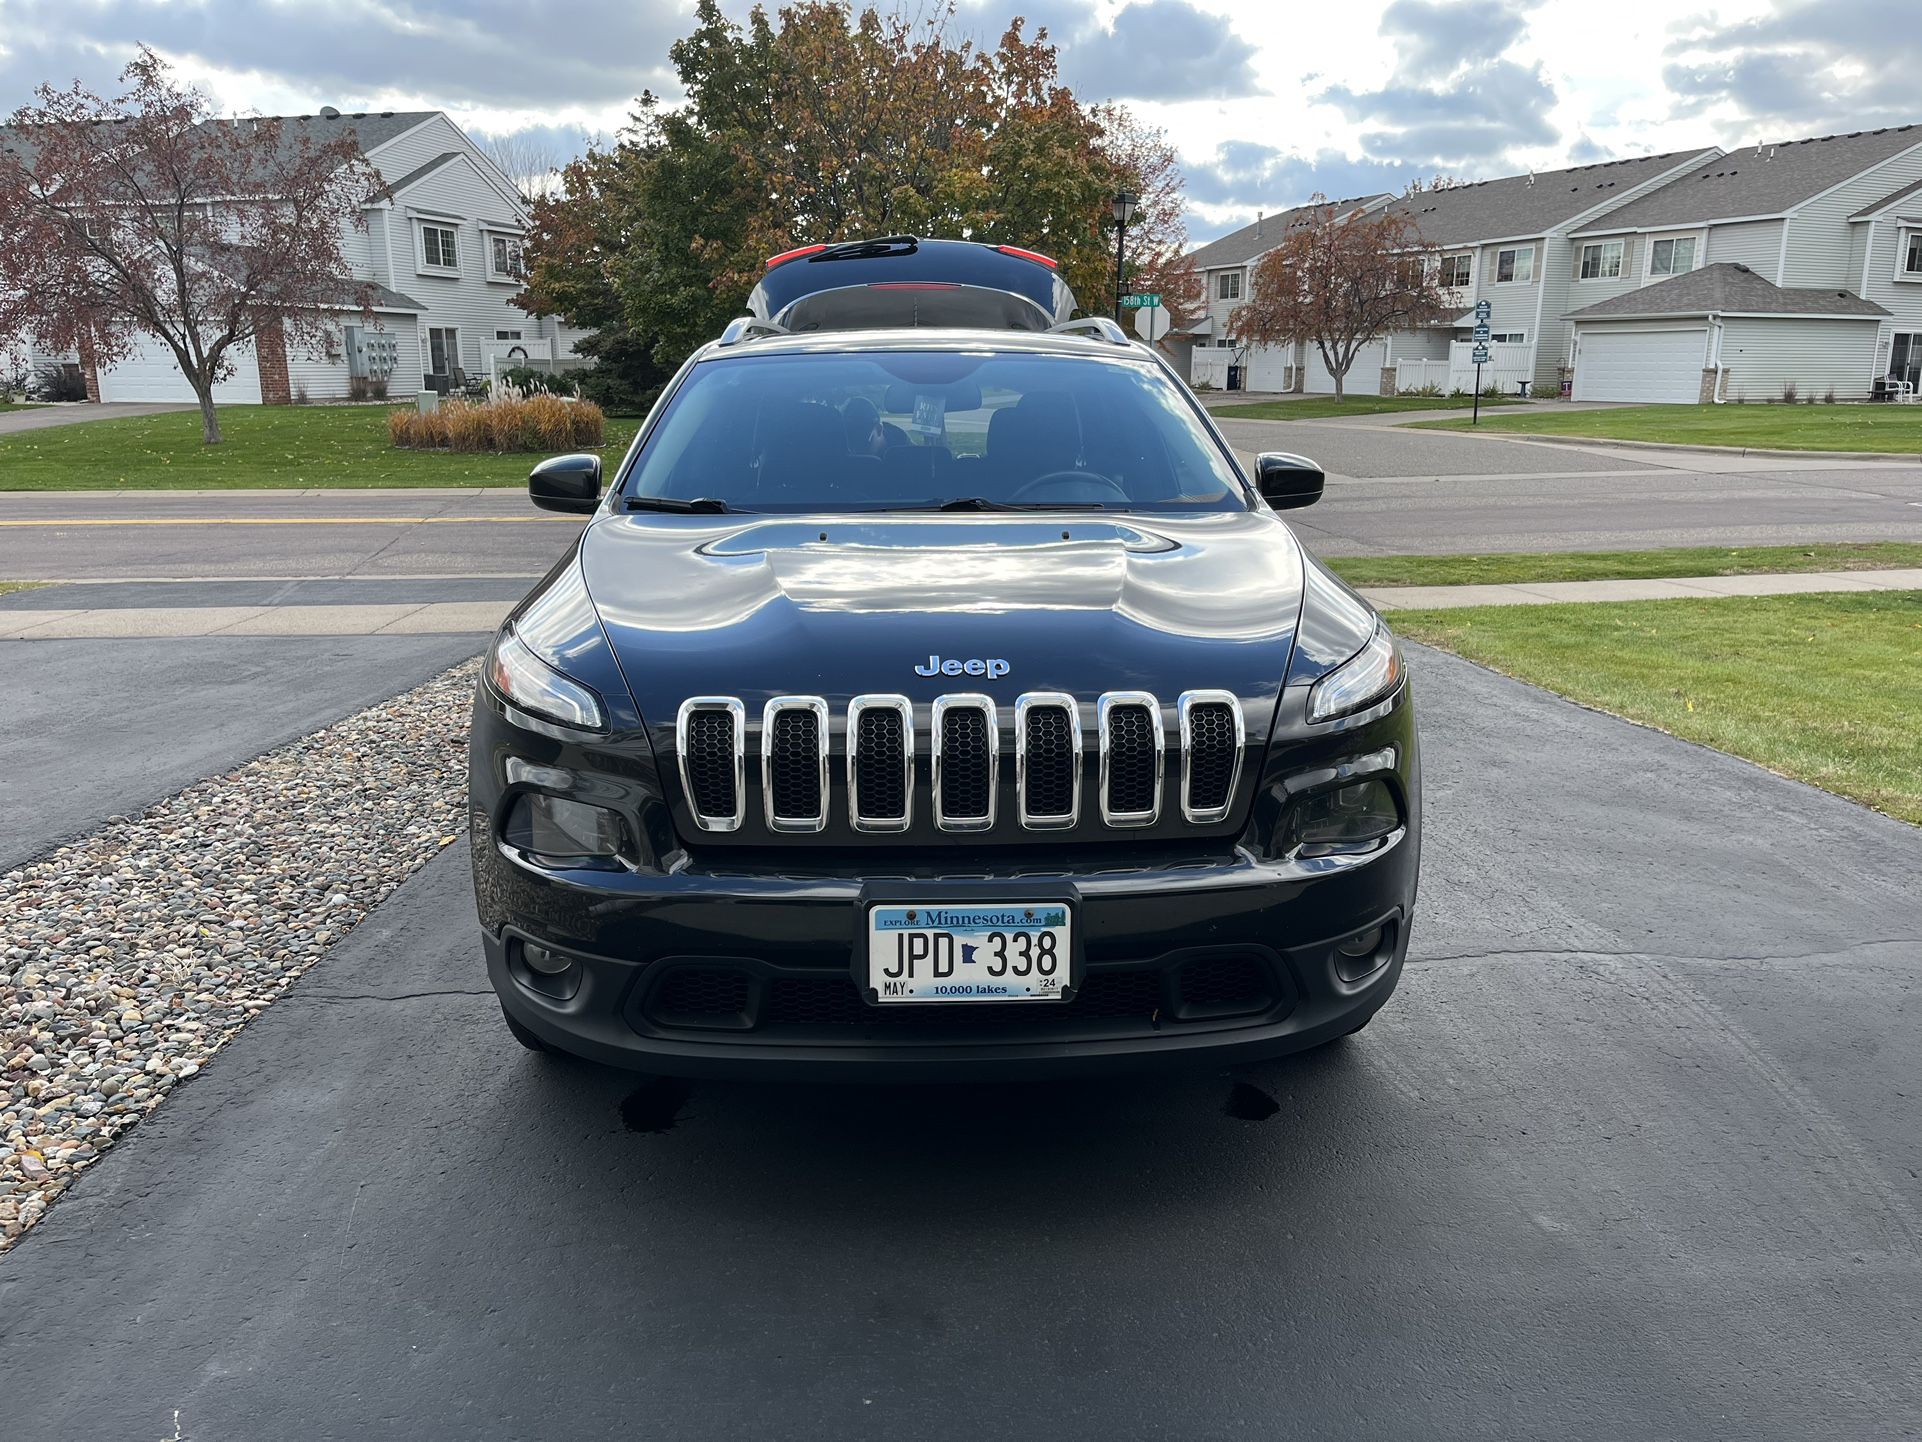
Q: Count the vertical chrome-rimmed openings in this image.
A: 7